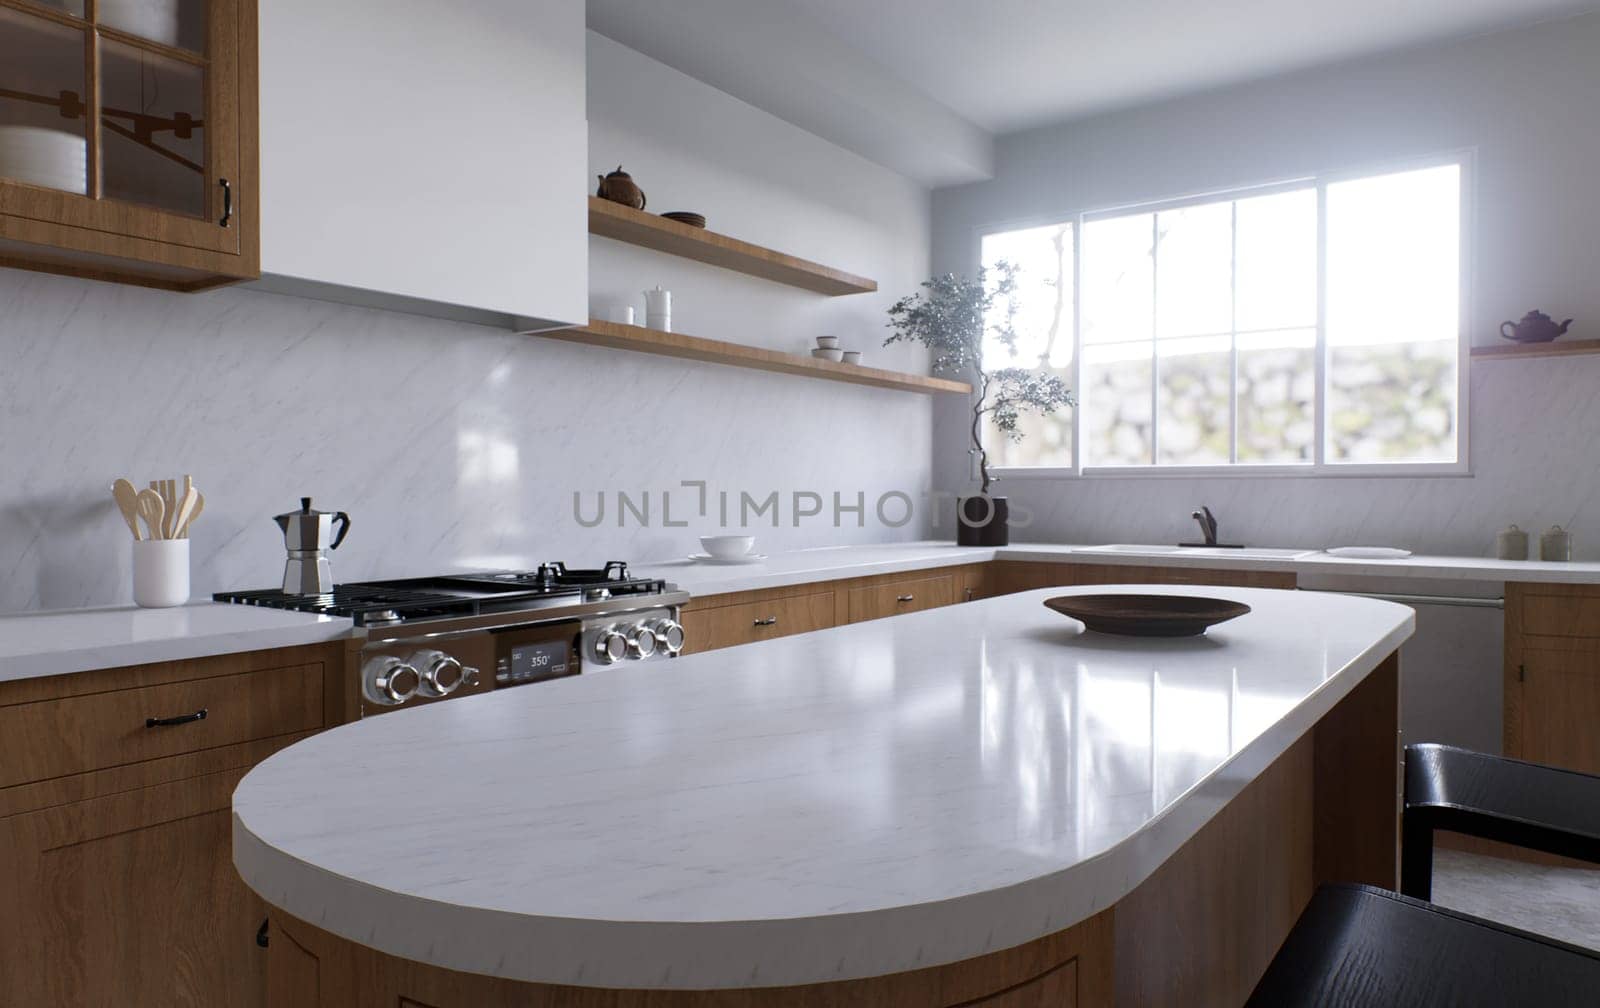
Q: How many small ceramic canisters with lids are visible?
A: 2